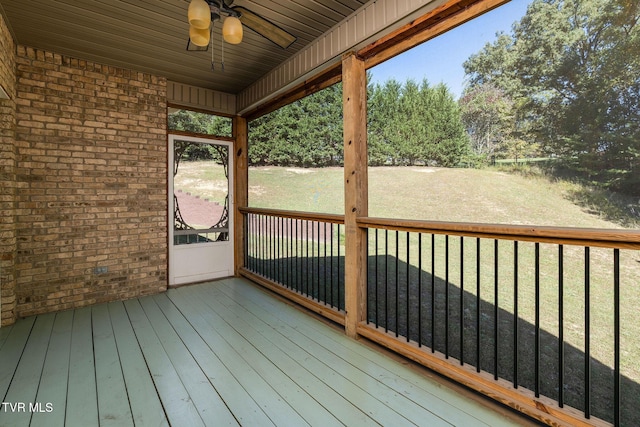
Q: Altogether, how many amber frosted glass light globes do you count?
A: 3